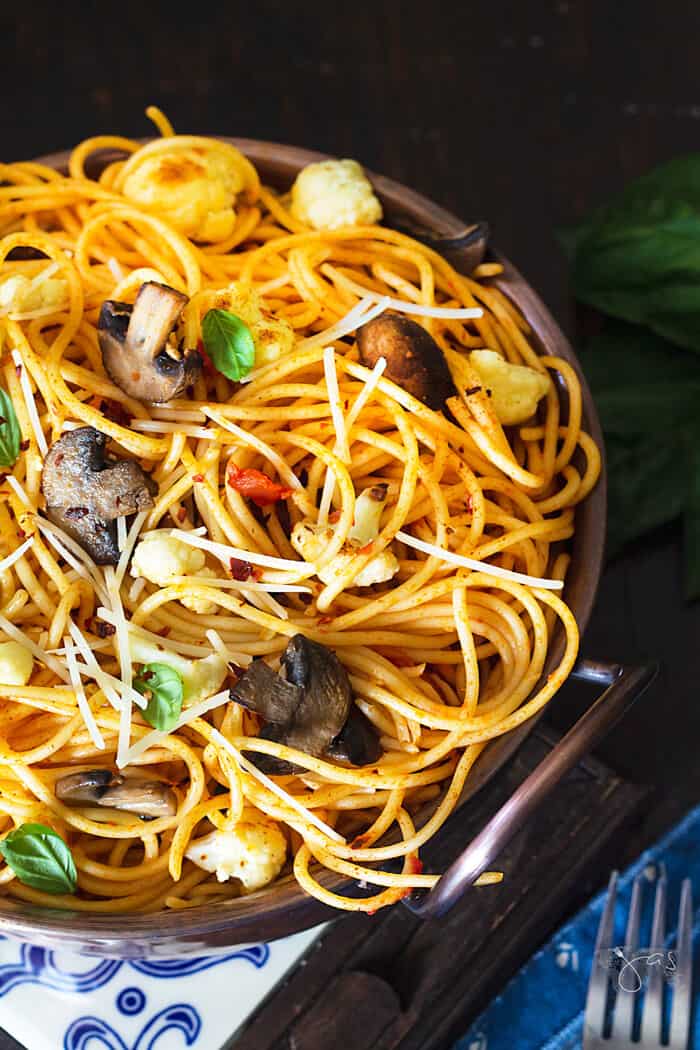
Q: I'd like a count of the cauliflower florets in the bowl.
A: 10